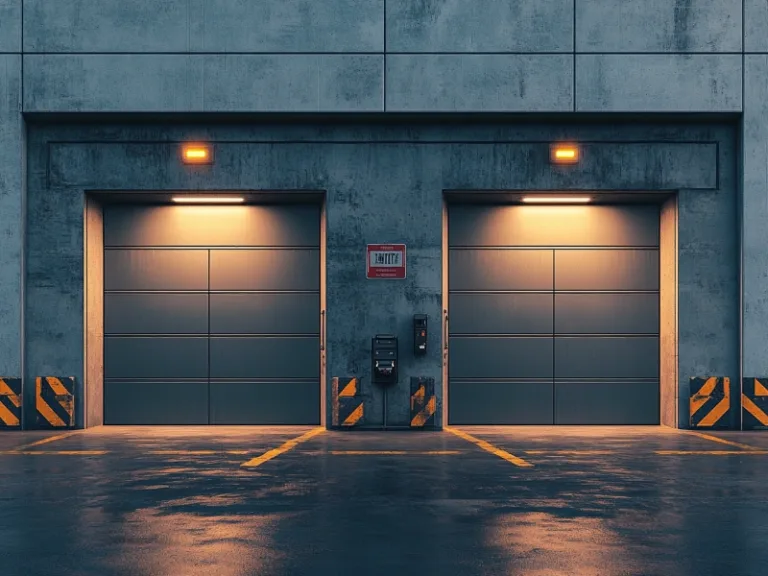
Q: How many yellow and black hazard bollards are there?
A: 6